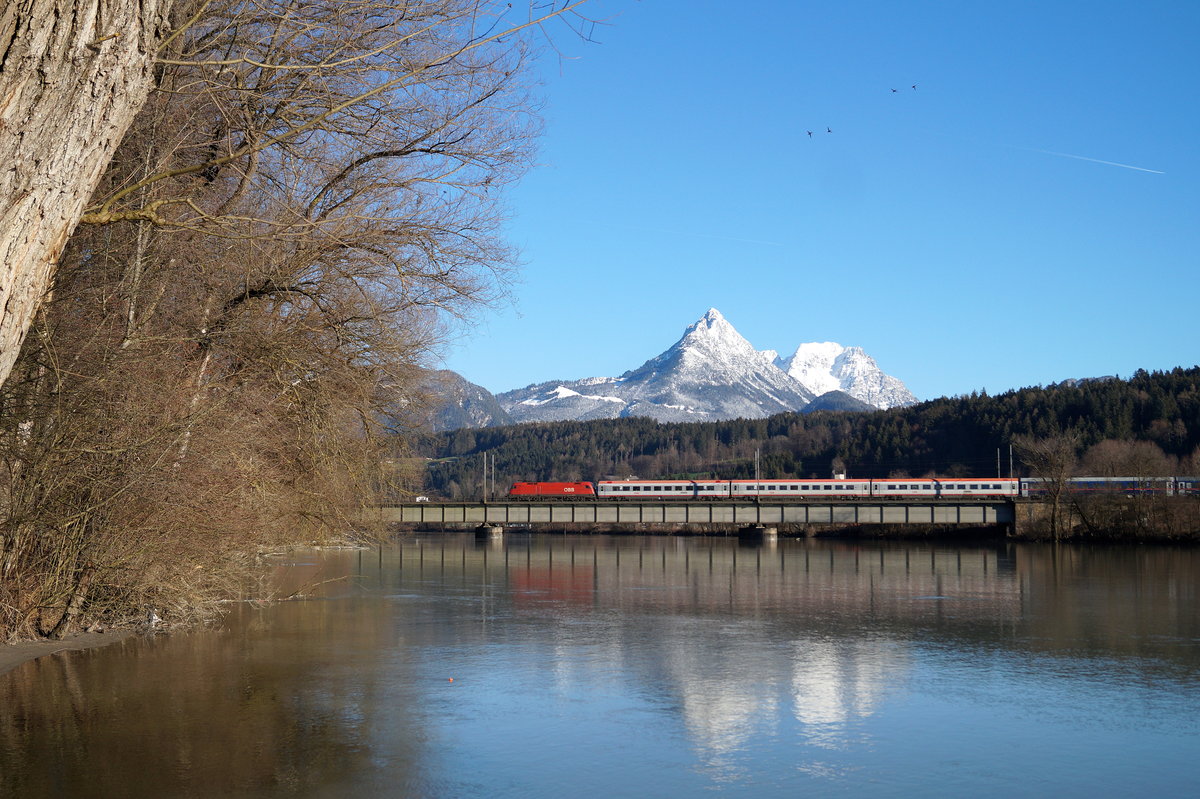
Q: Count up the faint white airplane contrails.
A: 2